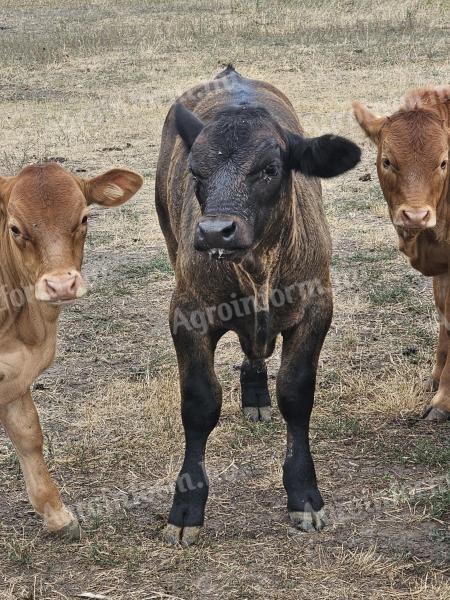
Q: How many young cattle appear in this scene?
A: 3